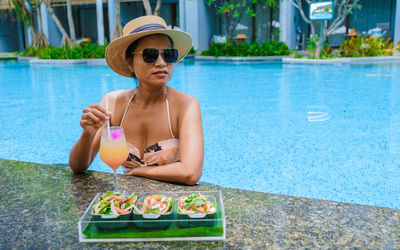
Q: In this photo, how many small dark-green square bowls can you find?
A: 3